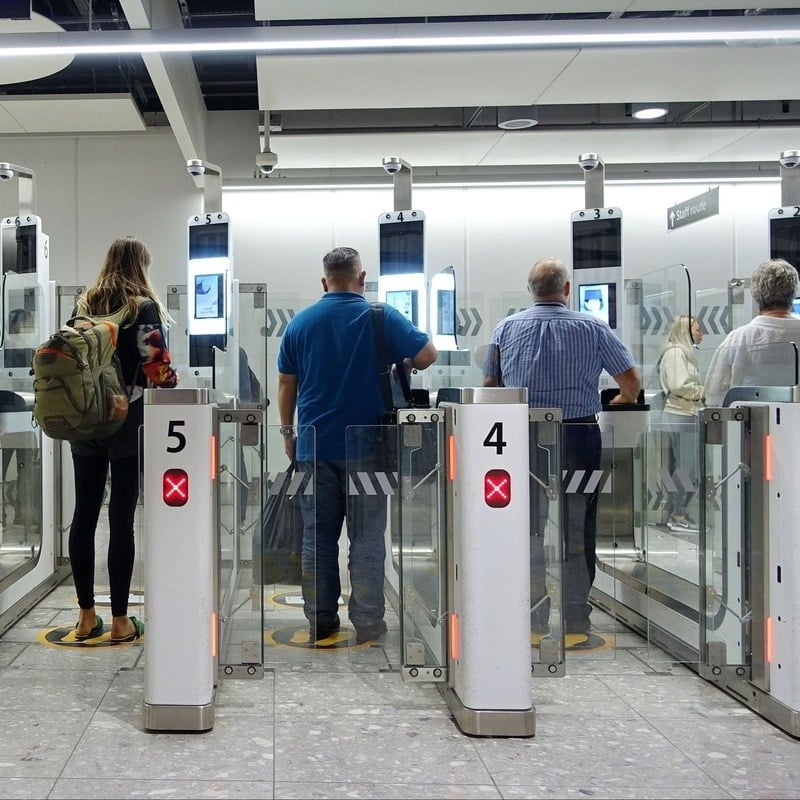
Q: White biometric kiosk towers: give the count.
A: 5